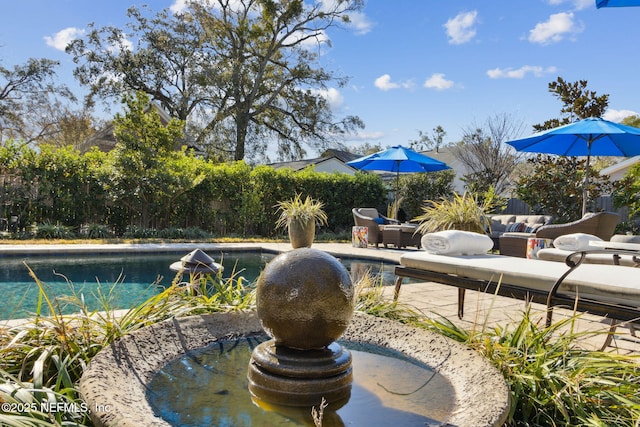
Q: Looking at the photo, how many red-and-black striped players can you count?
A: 0